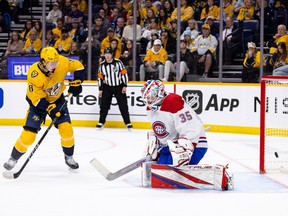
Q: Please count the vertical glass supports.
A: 6